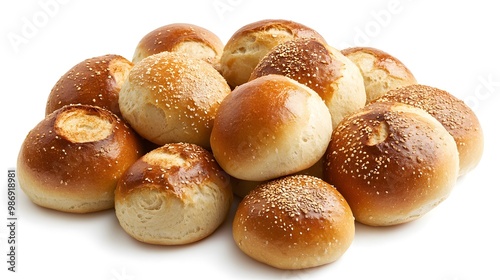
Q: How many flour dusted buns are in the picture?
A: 0